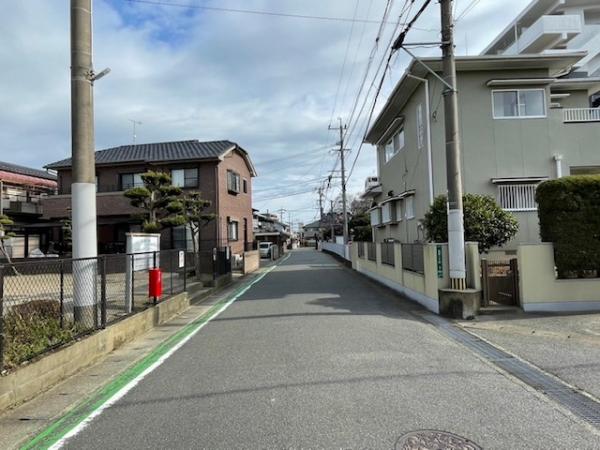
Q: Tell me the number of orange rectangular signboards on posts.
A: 0